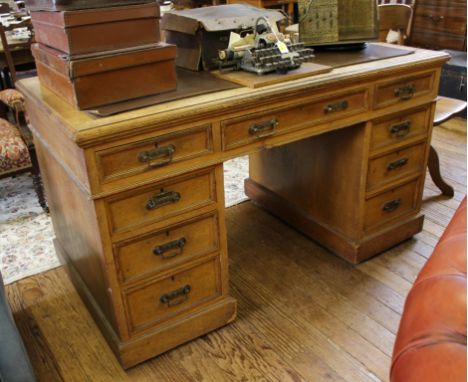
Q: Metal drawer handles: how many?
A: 10